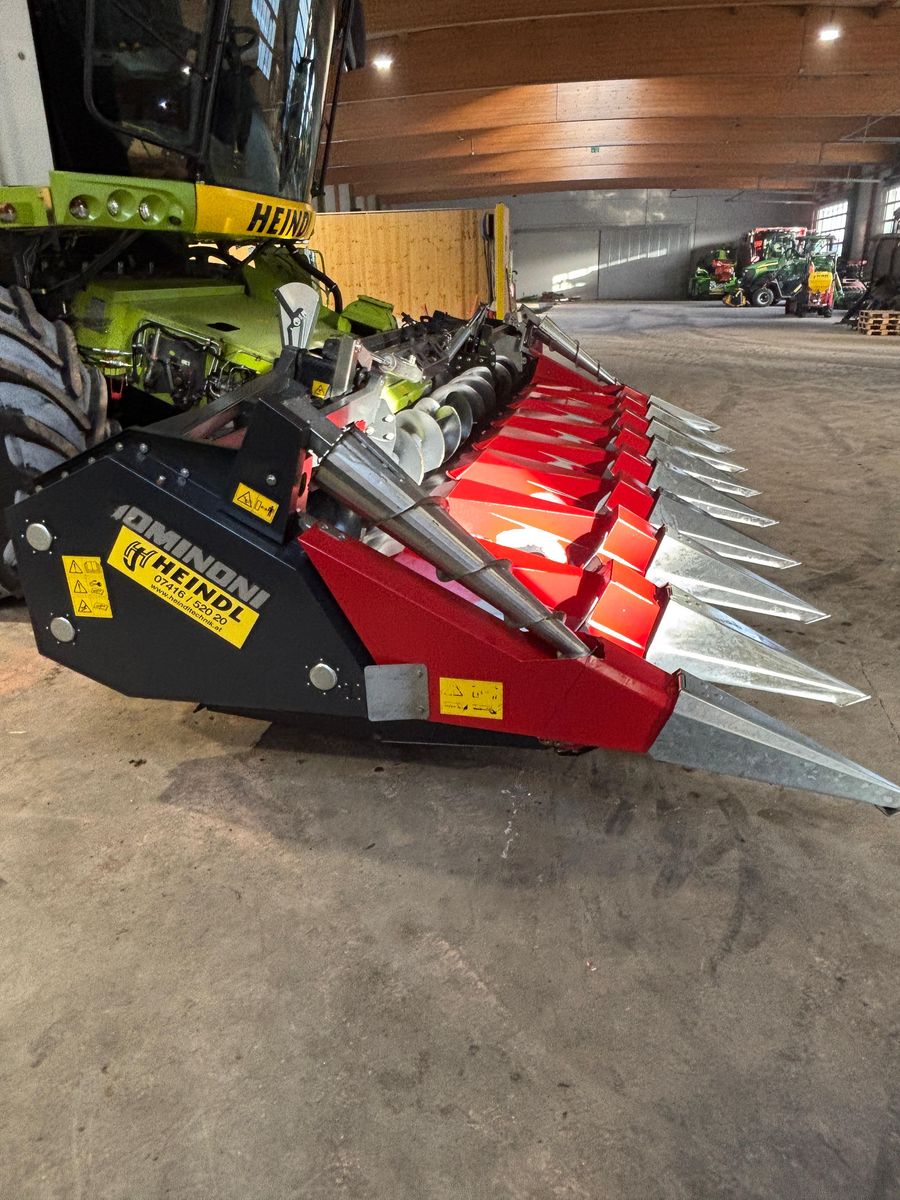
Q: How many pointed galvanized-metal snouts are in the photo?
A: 9